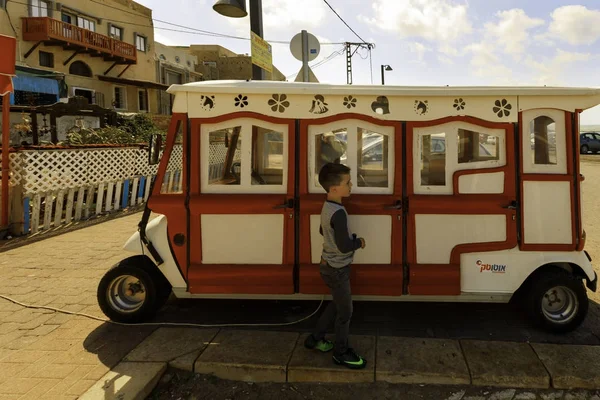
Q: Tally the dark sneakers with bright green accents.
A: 2